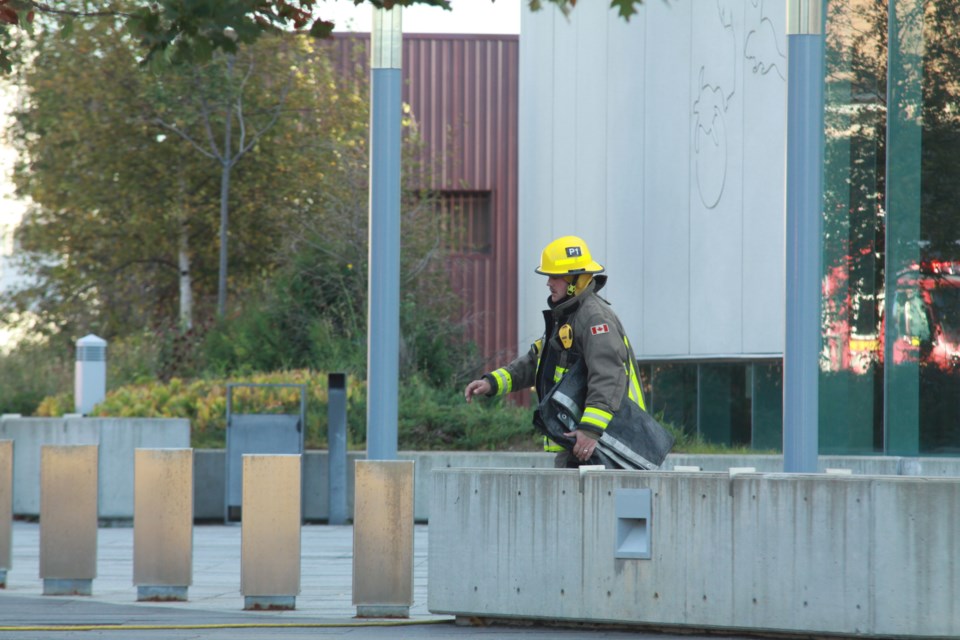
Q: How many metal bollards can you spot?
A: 5